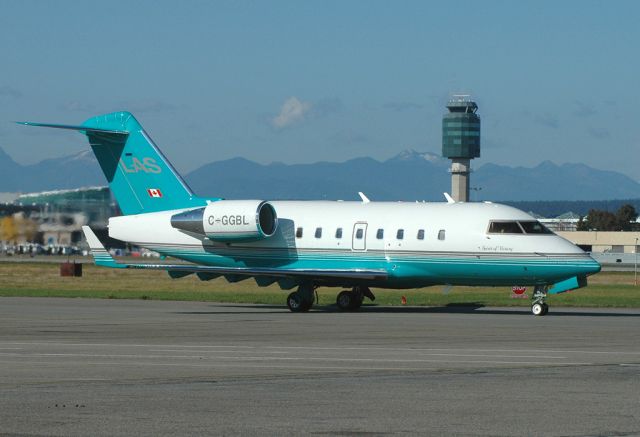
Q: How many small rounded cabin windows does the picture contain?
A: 8